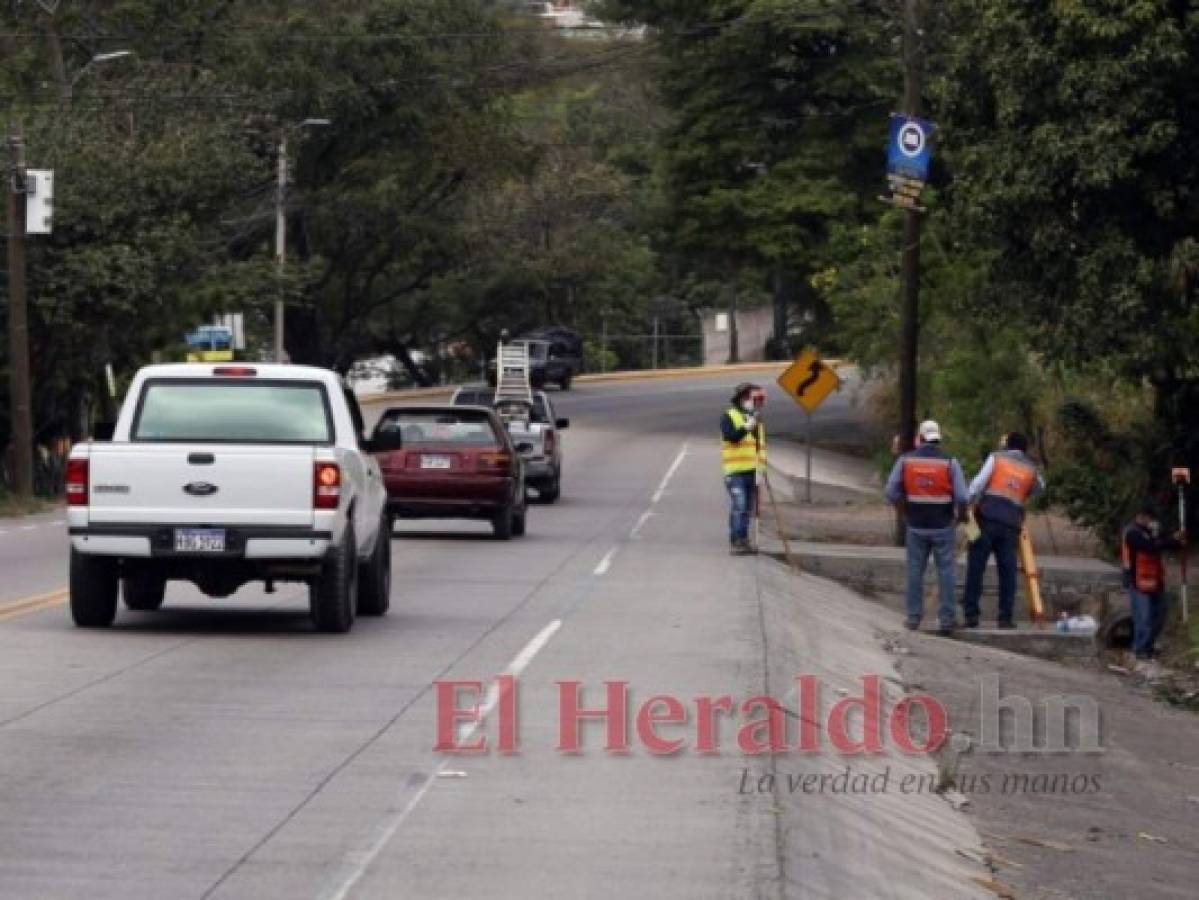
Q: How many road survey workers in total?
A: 4